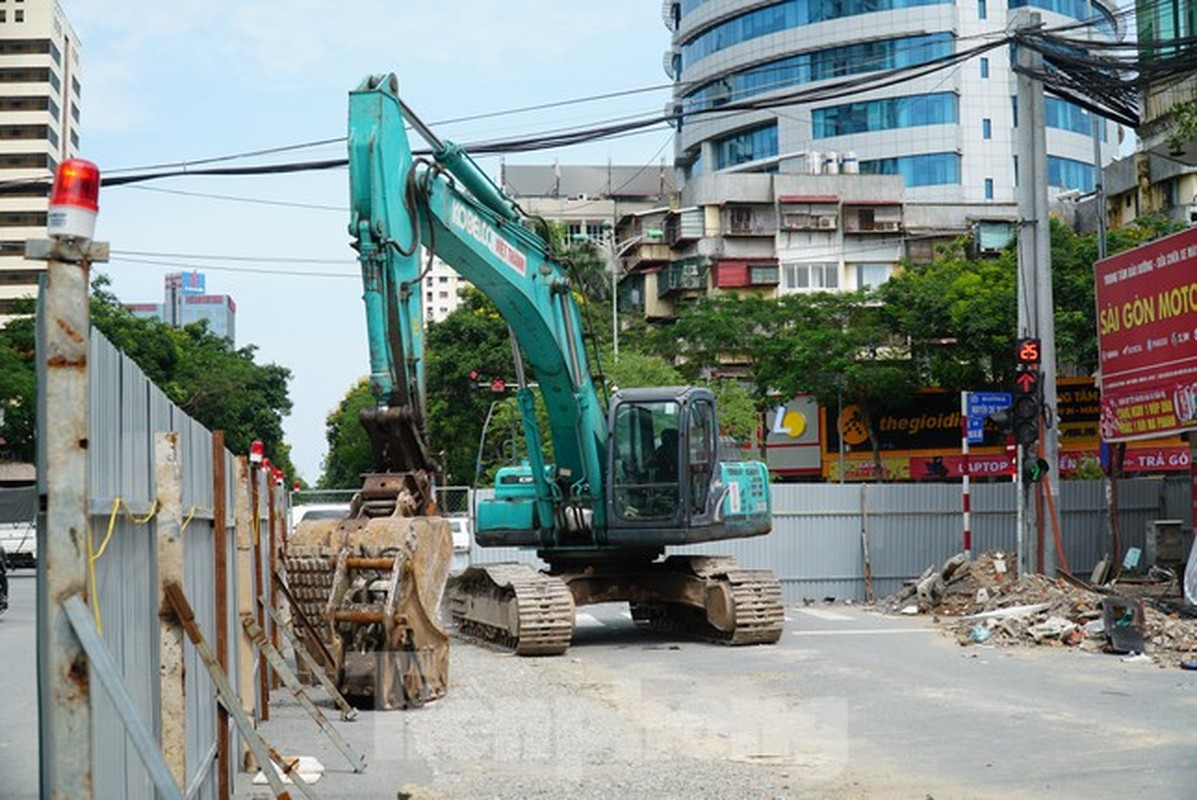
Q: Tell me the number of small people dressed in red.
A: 0